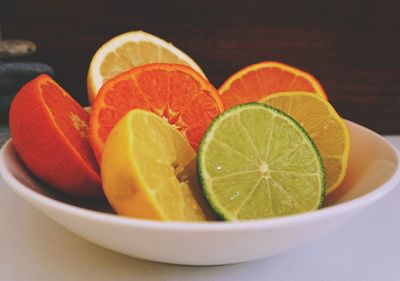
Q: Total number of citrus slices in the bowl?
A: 7